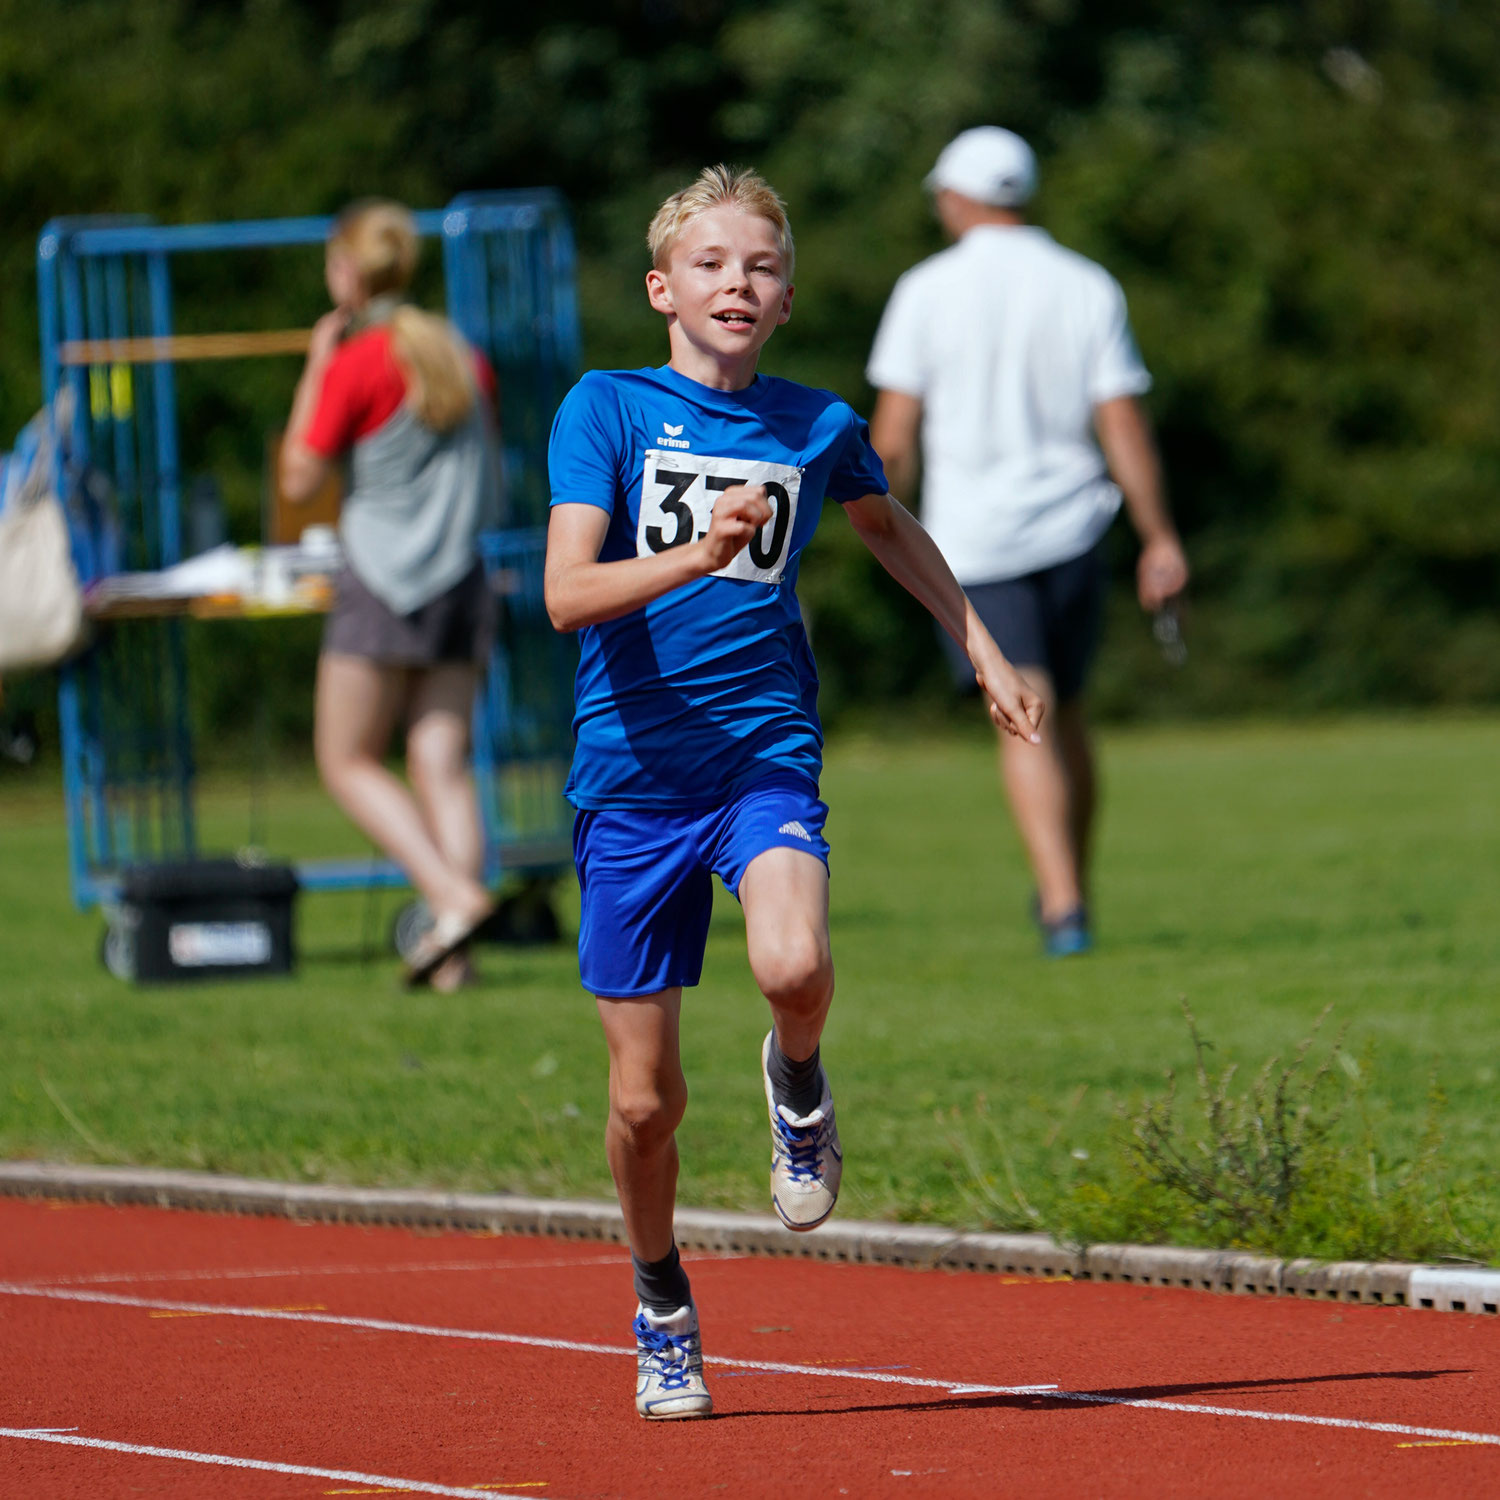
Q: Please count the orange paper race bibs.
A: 0